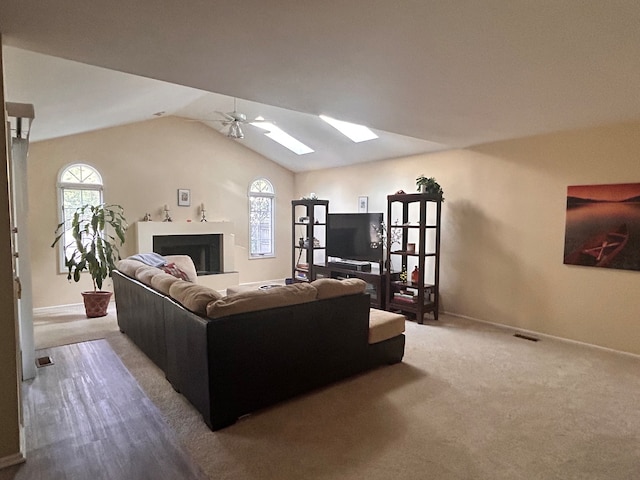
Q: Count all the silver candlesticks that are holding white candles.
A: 2